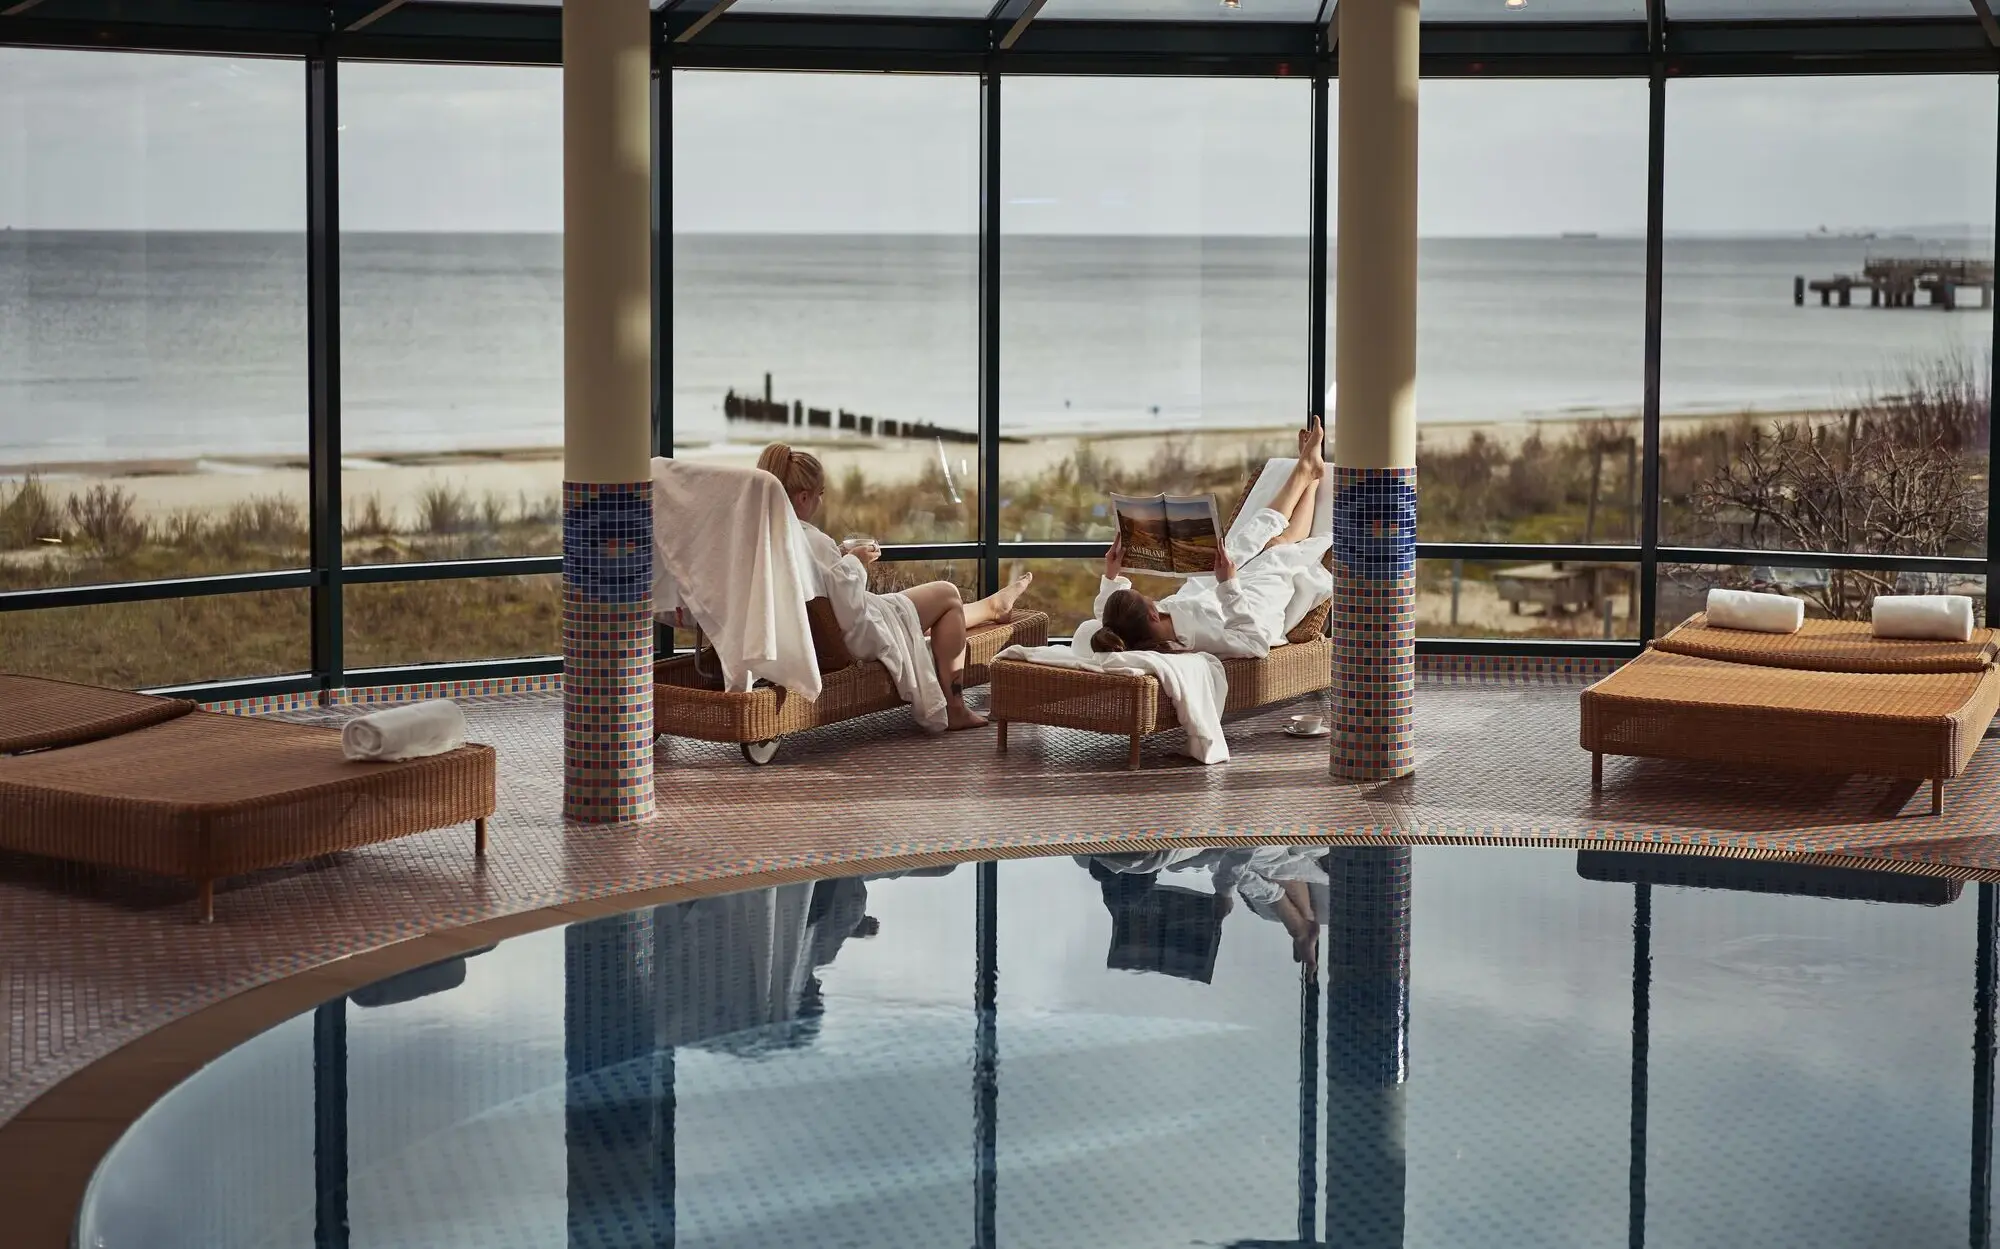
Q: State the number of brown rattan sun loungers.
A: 4